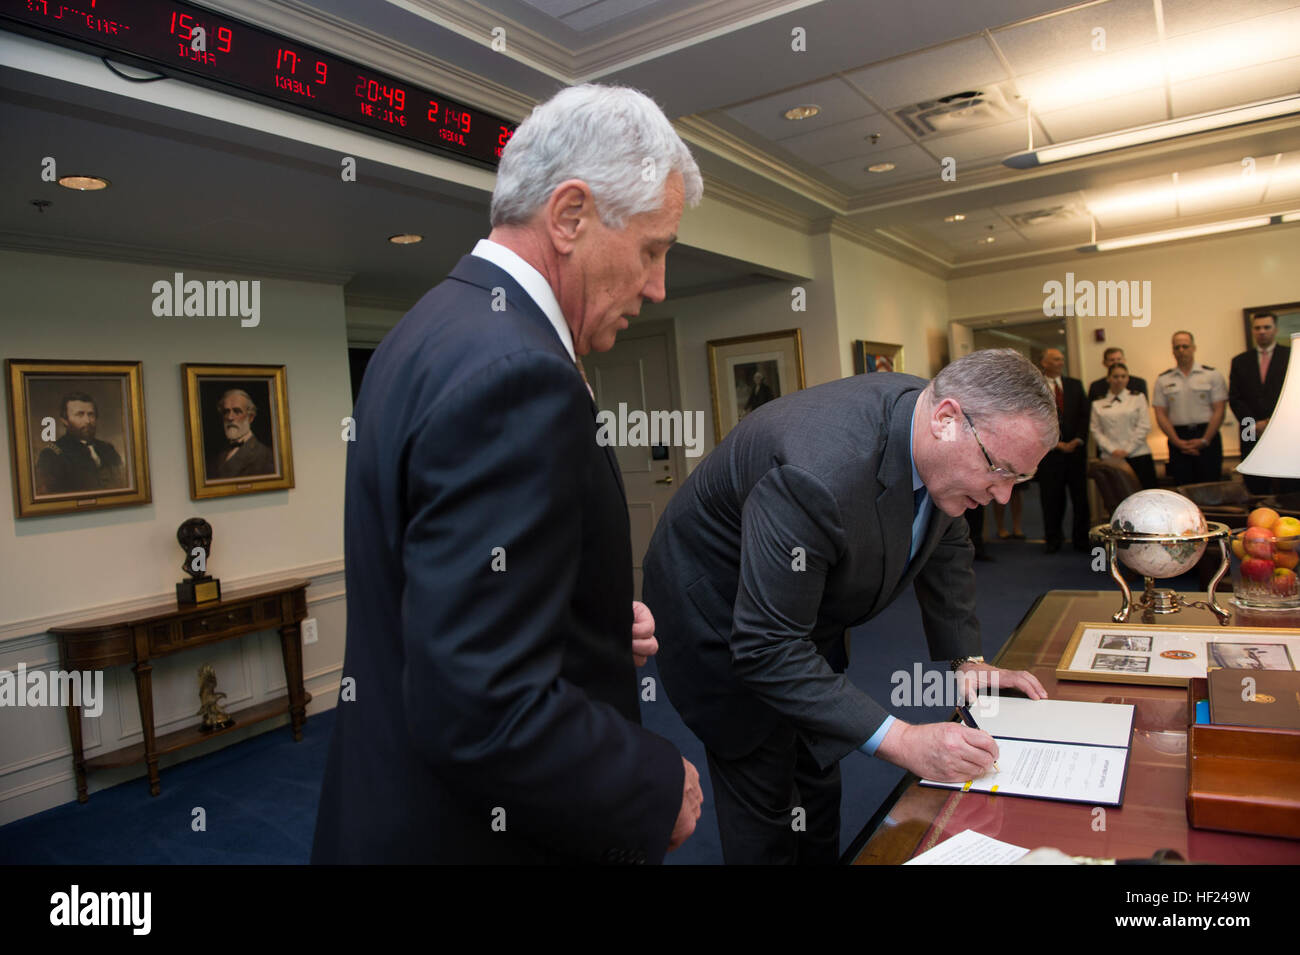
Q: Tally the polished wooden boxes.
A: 1